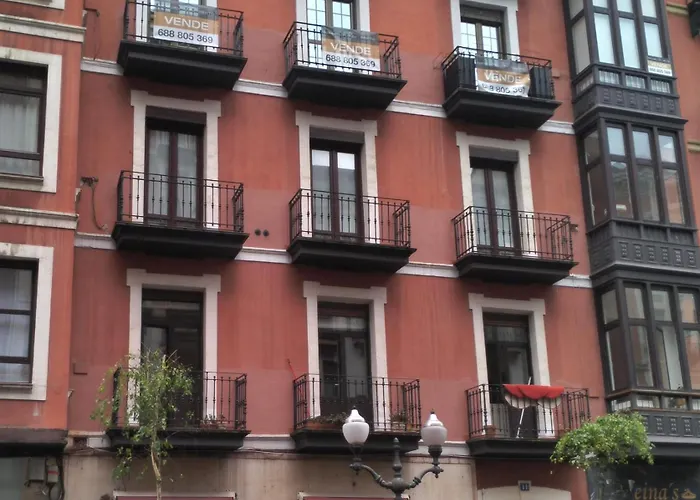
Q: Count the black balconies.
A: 9